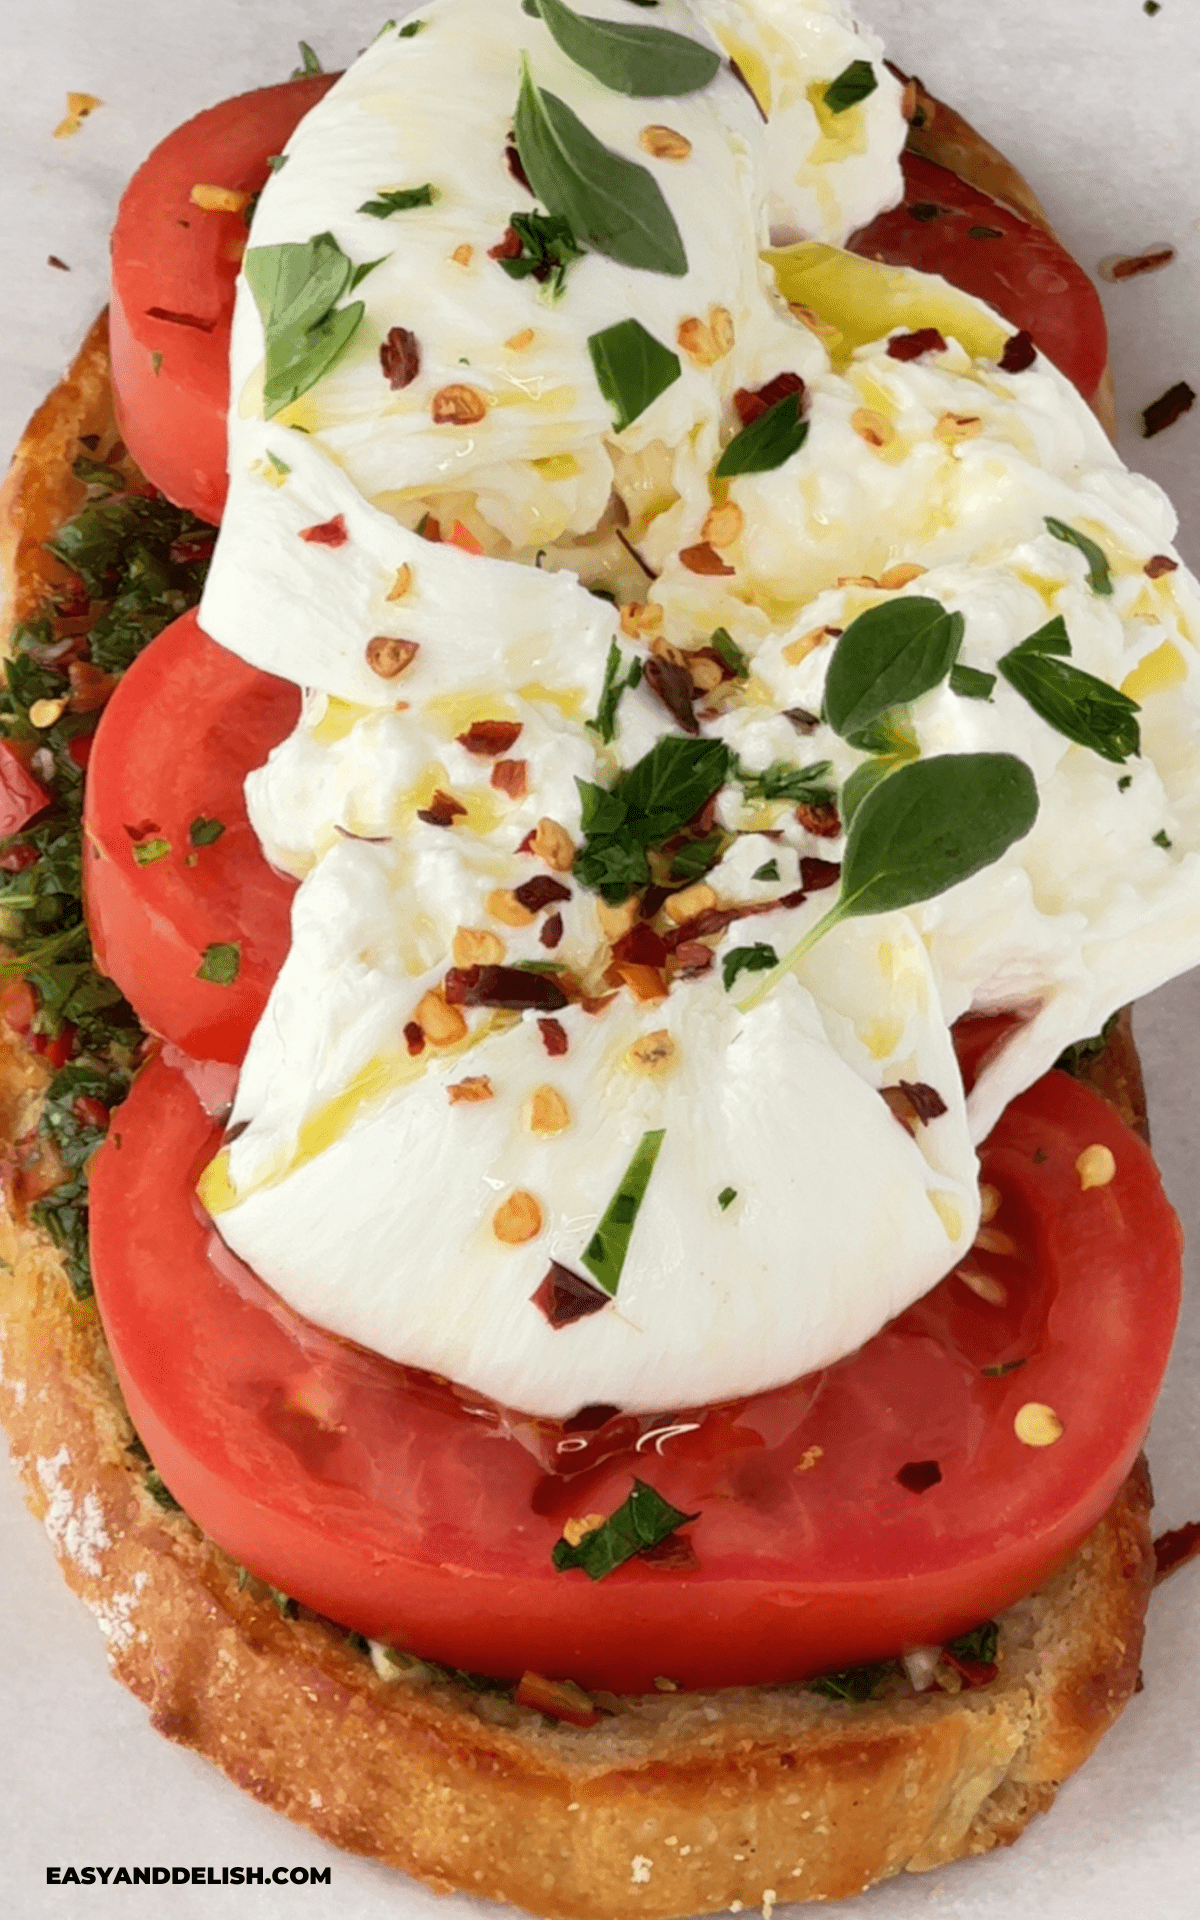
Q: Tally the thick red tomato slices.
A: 3